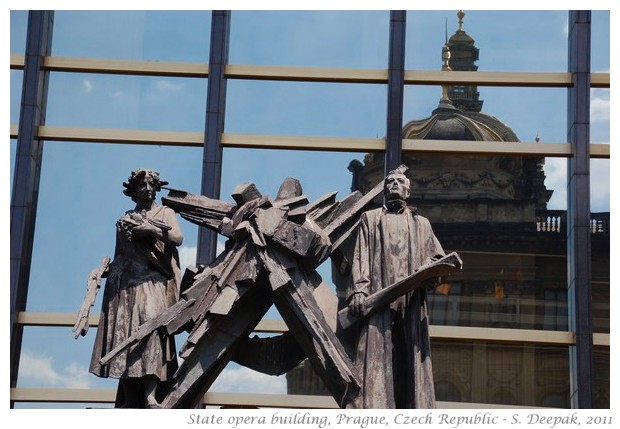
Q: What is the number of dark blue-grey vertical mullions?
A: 4